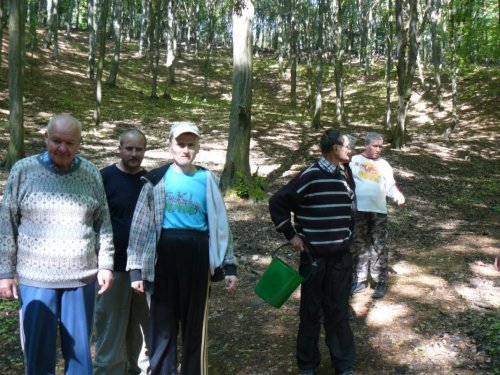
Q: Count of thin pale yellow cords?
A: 0